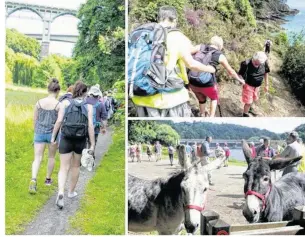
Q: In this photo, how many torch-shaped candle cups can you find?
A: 0